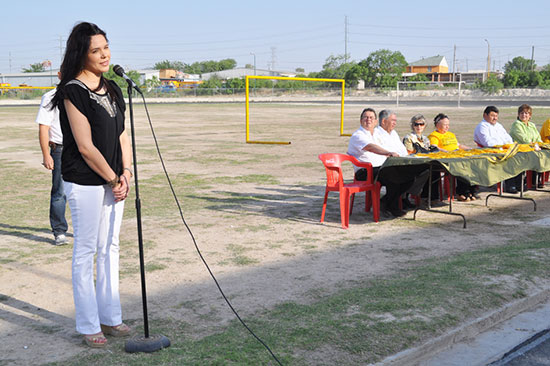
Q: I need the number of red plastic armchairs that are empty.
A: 1